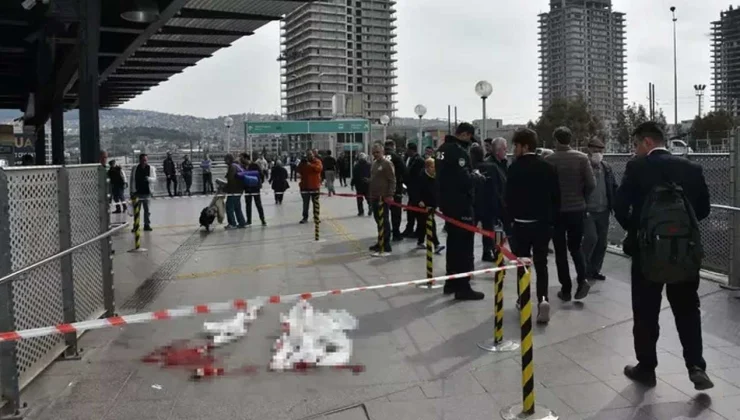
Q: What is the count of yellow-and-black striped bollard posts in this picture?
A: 6